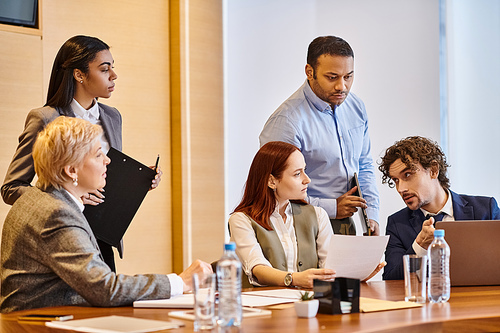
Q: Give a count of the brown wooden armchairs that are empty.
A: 0